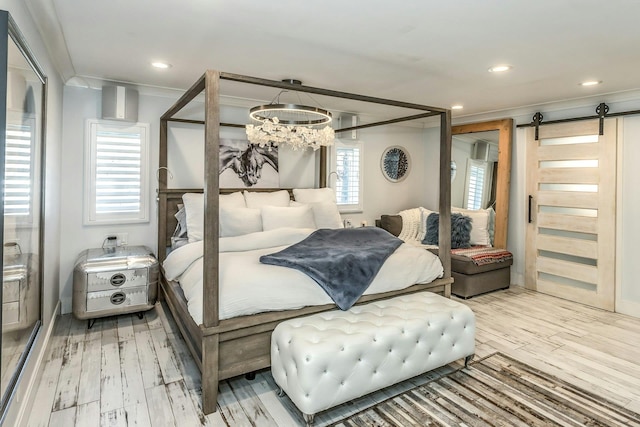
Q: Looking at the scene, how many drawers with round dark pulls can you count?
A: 2